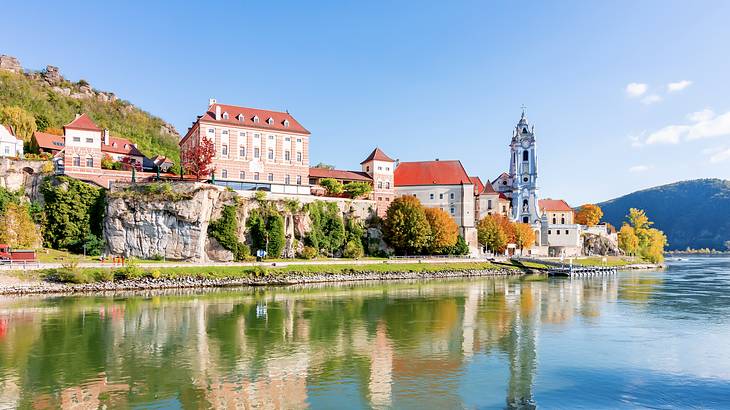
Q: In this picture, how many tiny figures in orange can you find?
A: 3